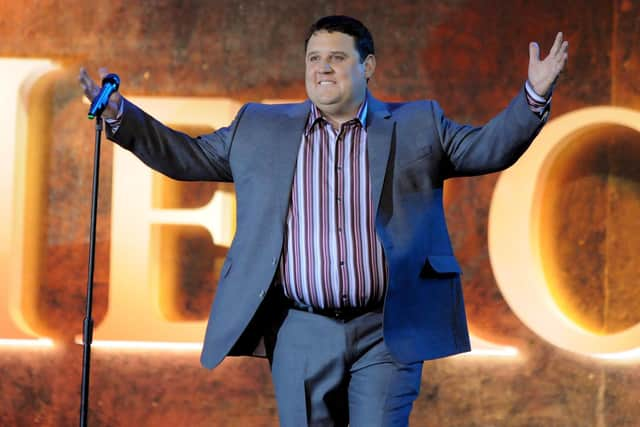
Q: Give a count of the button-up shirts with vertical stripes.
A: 1